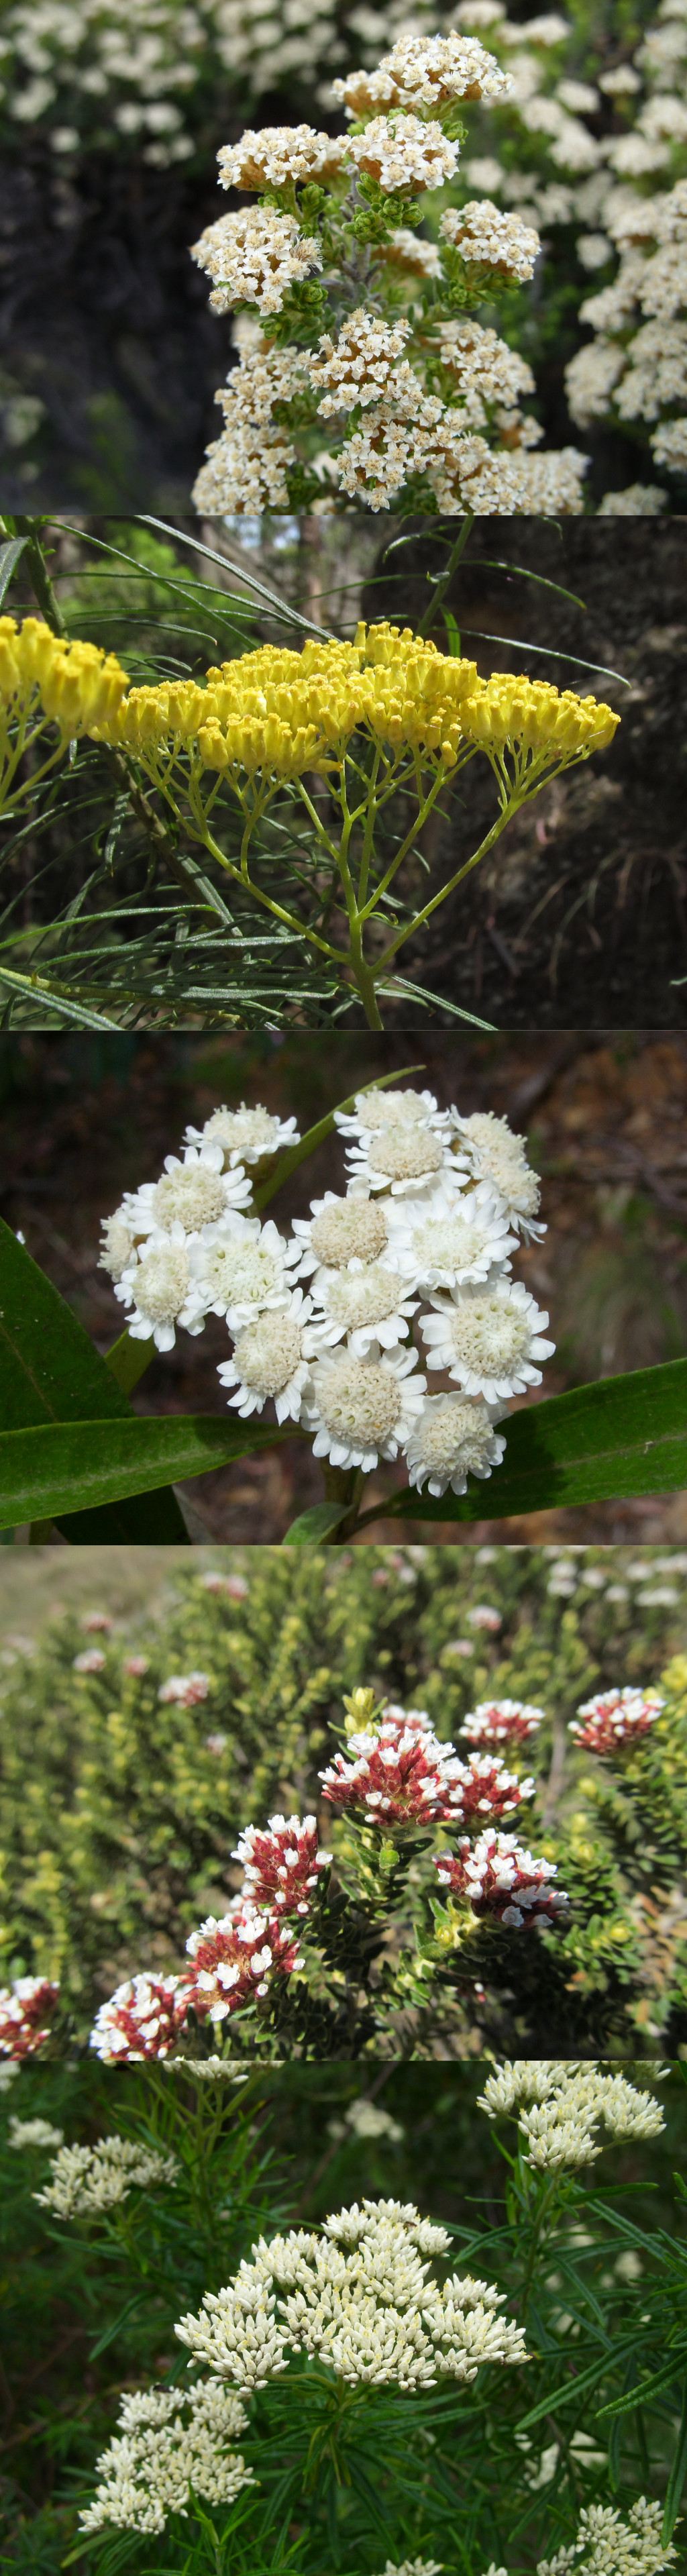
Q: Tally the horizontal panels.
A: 5